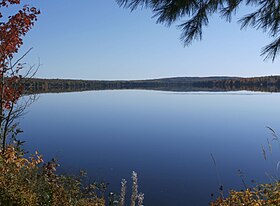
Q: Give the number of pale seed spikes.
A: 3